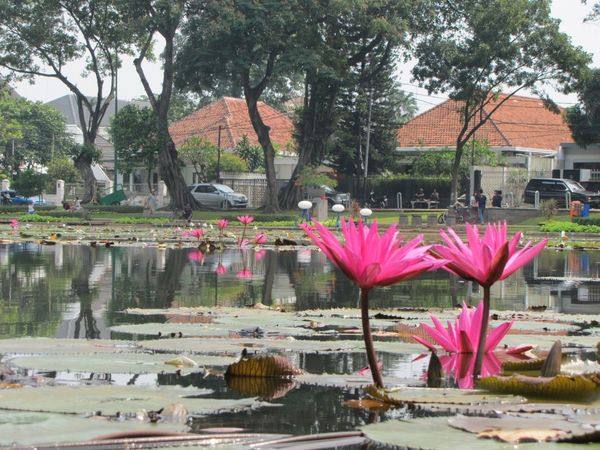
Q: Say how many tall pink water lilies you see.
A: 2